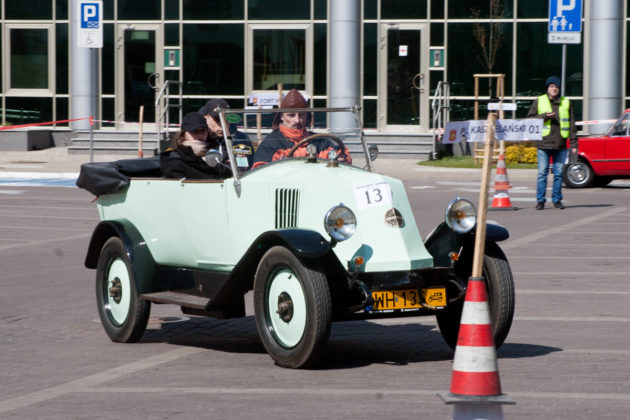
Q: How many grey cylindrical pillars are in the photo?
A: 3